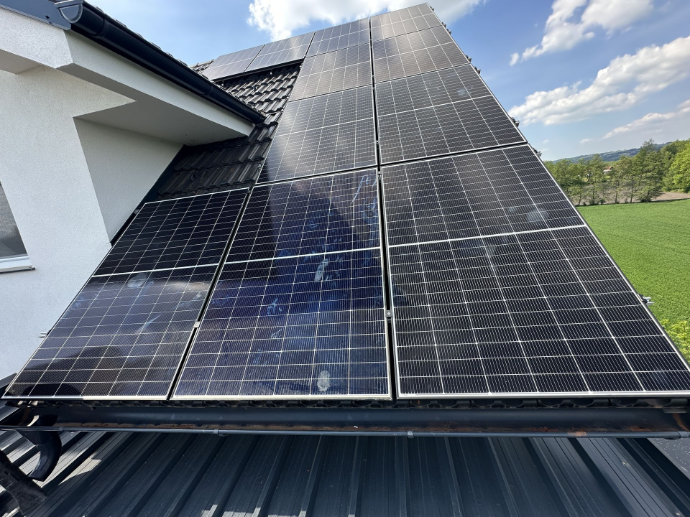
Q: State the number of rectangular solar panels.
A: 11